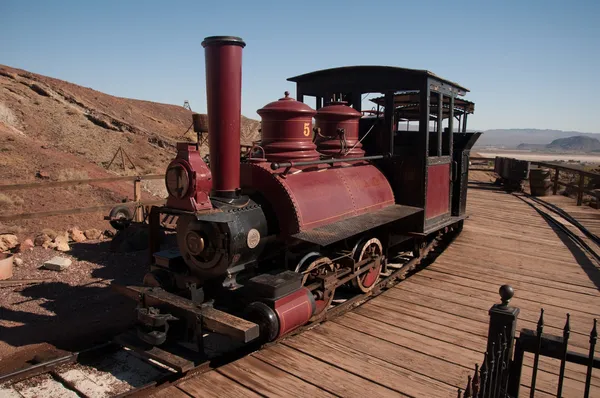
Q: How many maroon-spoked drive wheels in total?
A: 2